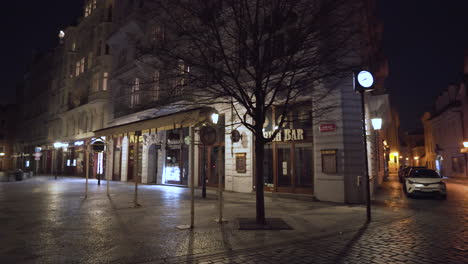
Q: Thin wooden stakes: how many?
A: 5